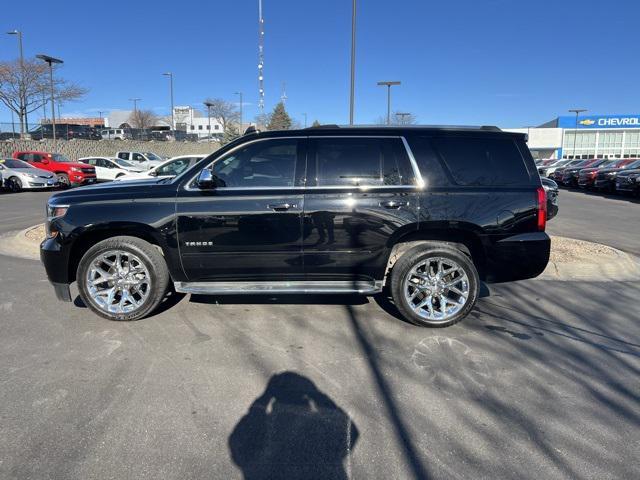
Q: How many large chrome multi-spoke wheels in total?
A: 2